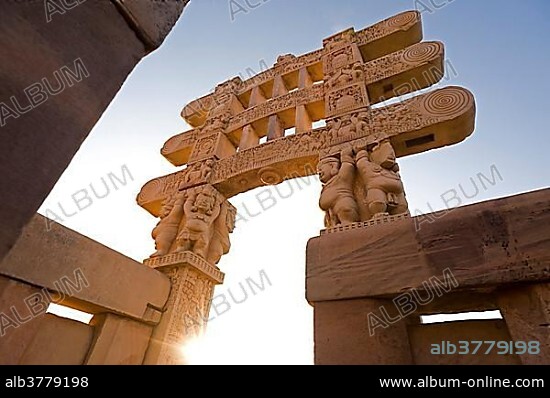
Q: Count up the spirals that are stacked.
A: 3